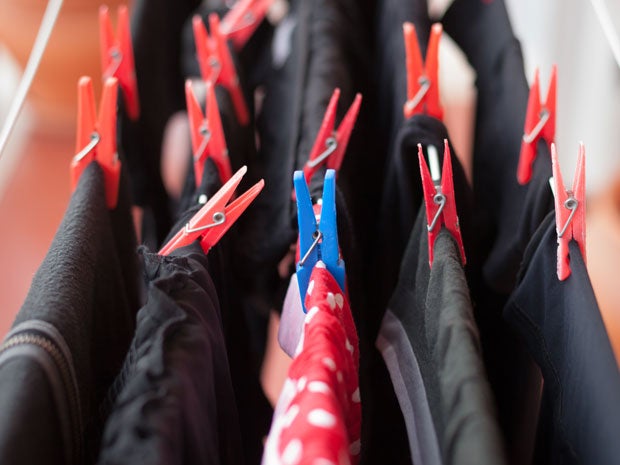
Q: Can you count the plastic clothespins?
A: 12